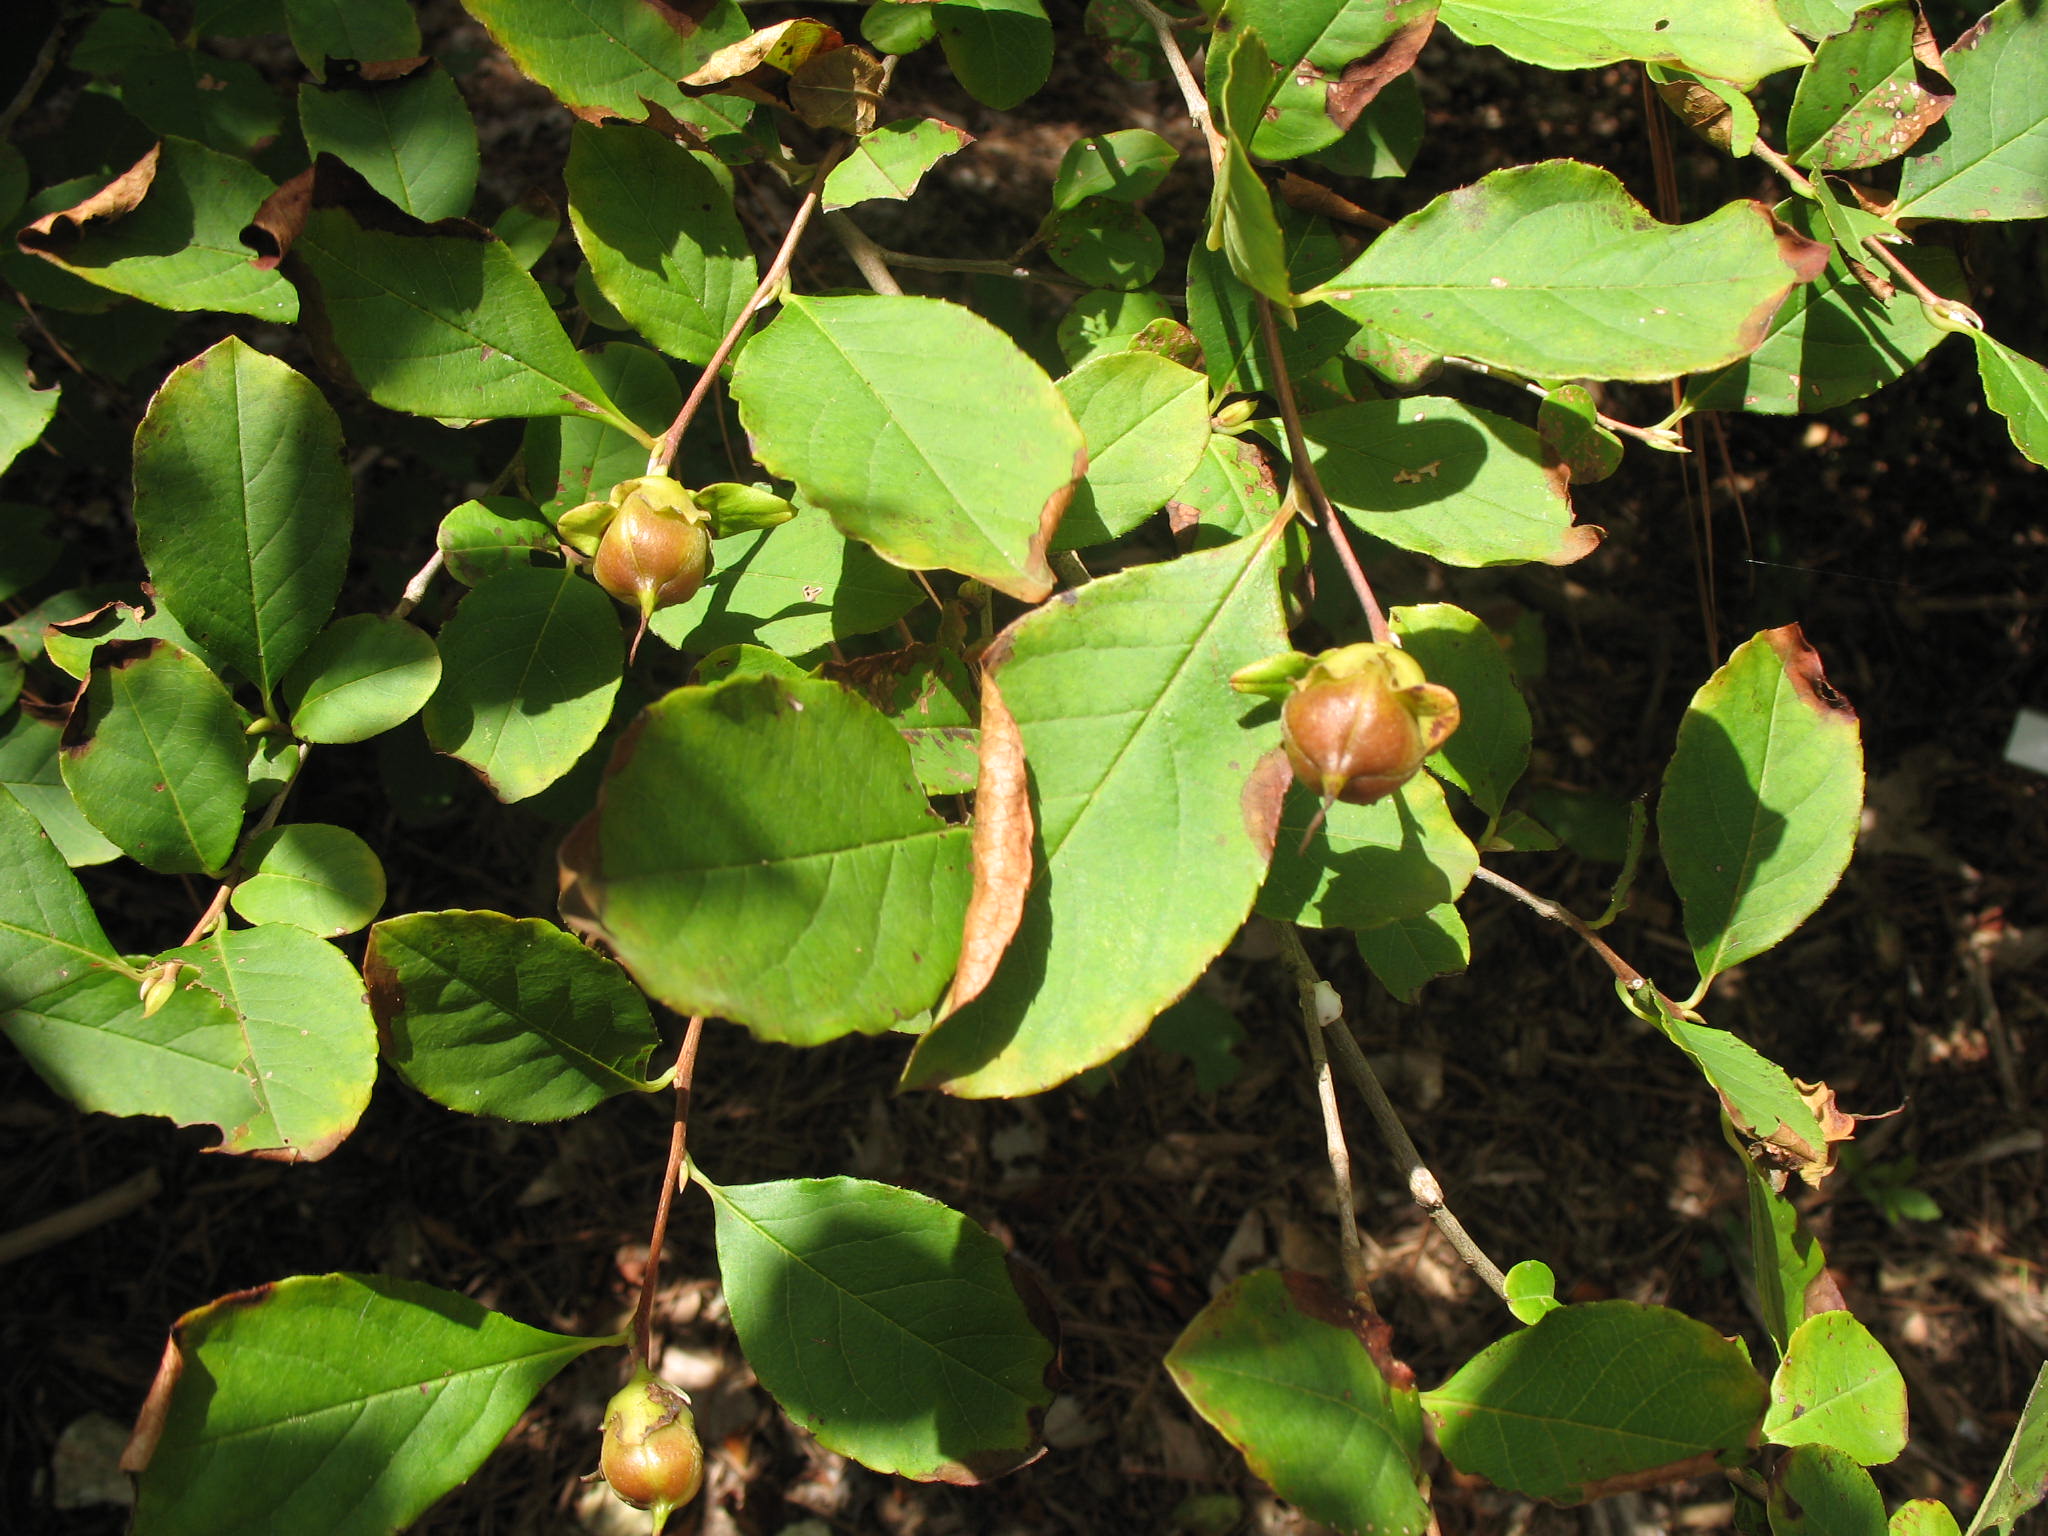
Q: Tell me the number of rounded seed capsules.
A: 3